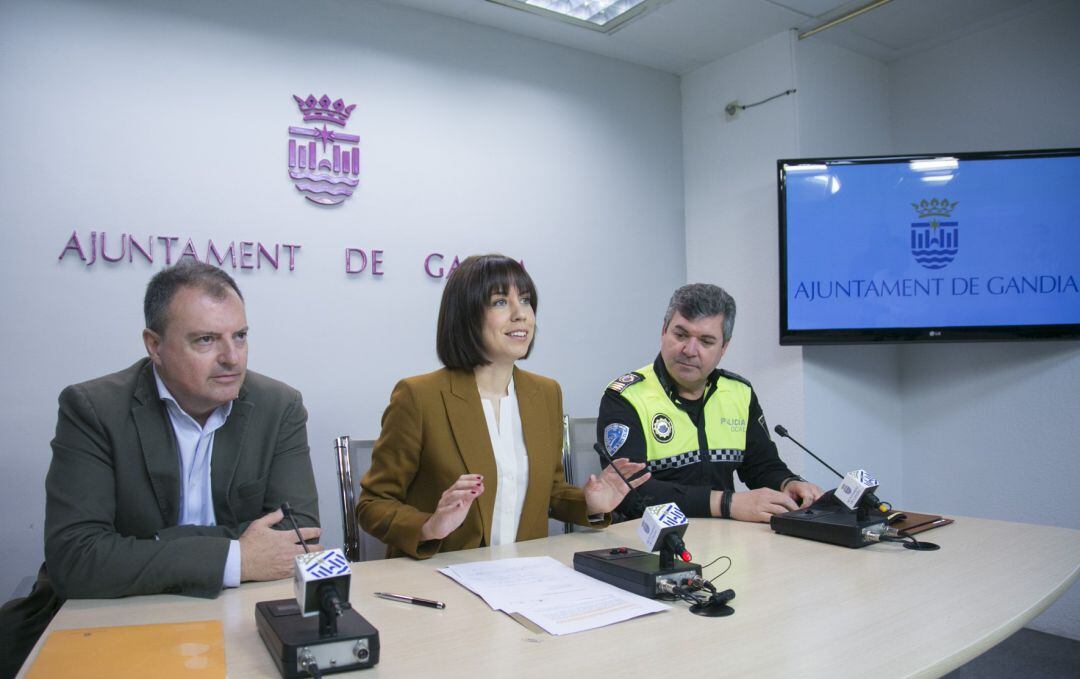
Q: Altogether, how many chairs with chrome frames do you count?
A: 2